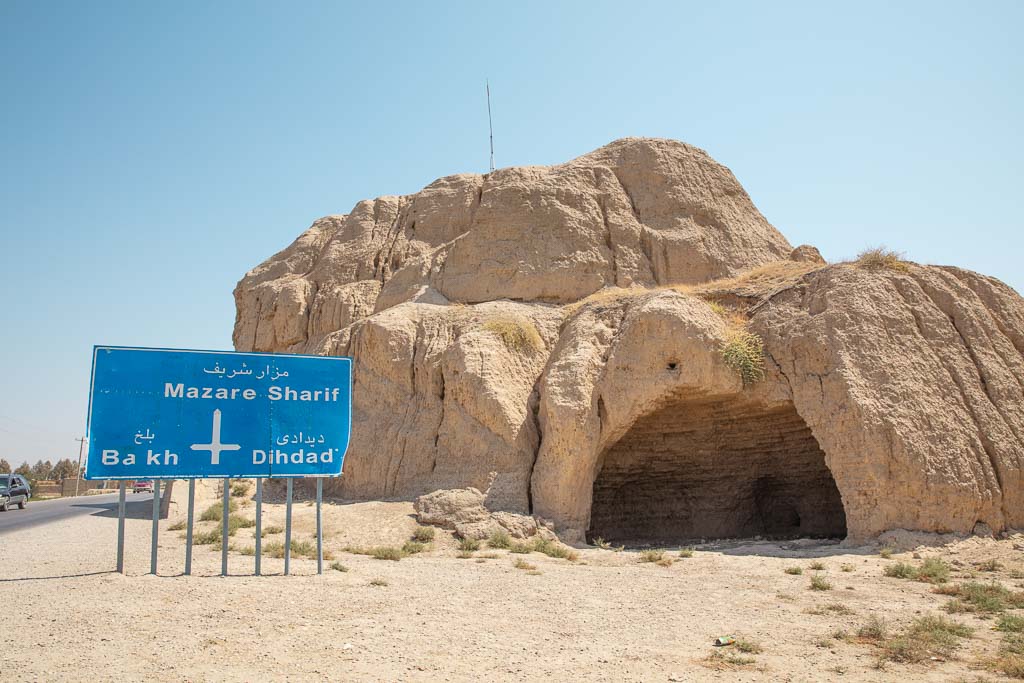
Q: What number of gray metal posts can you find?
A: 7